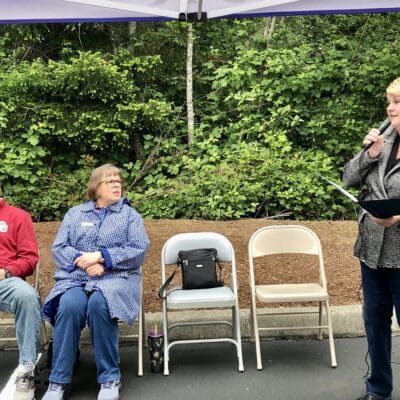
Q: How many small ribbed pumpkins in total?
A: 0